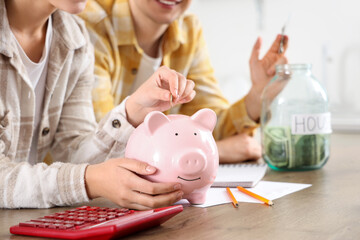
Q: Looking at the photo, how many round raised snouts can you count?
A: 1